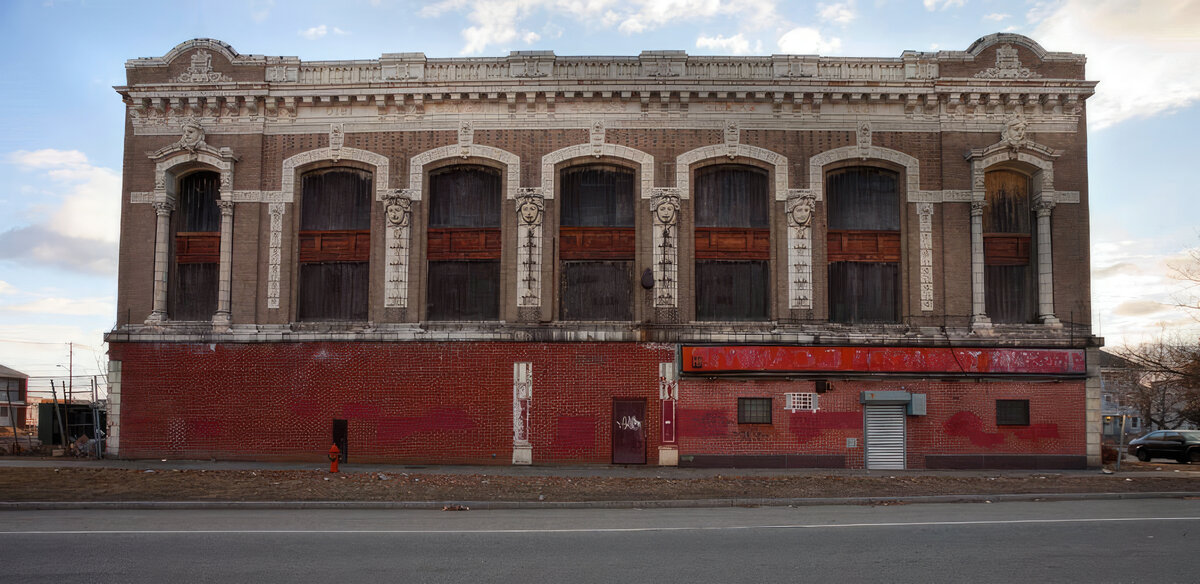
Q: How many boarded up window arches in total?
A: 7